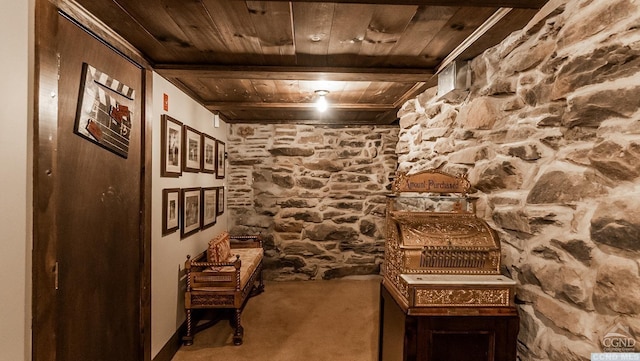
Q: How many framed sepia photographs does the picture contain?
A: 8